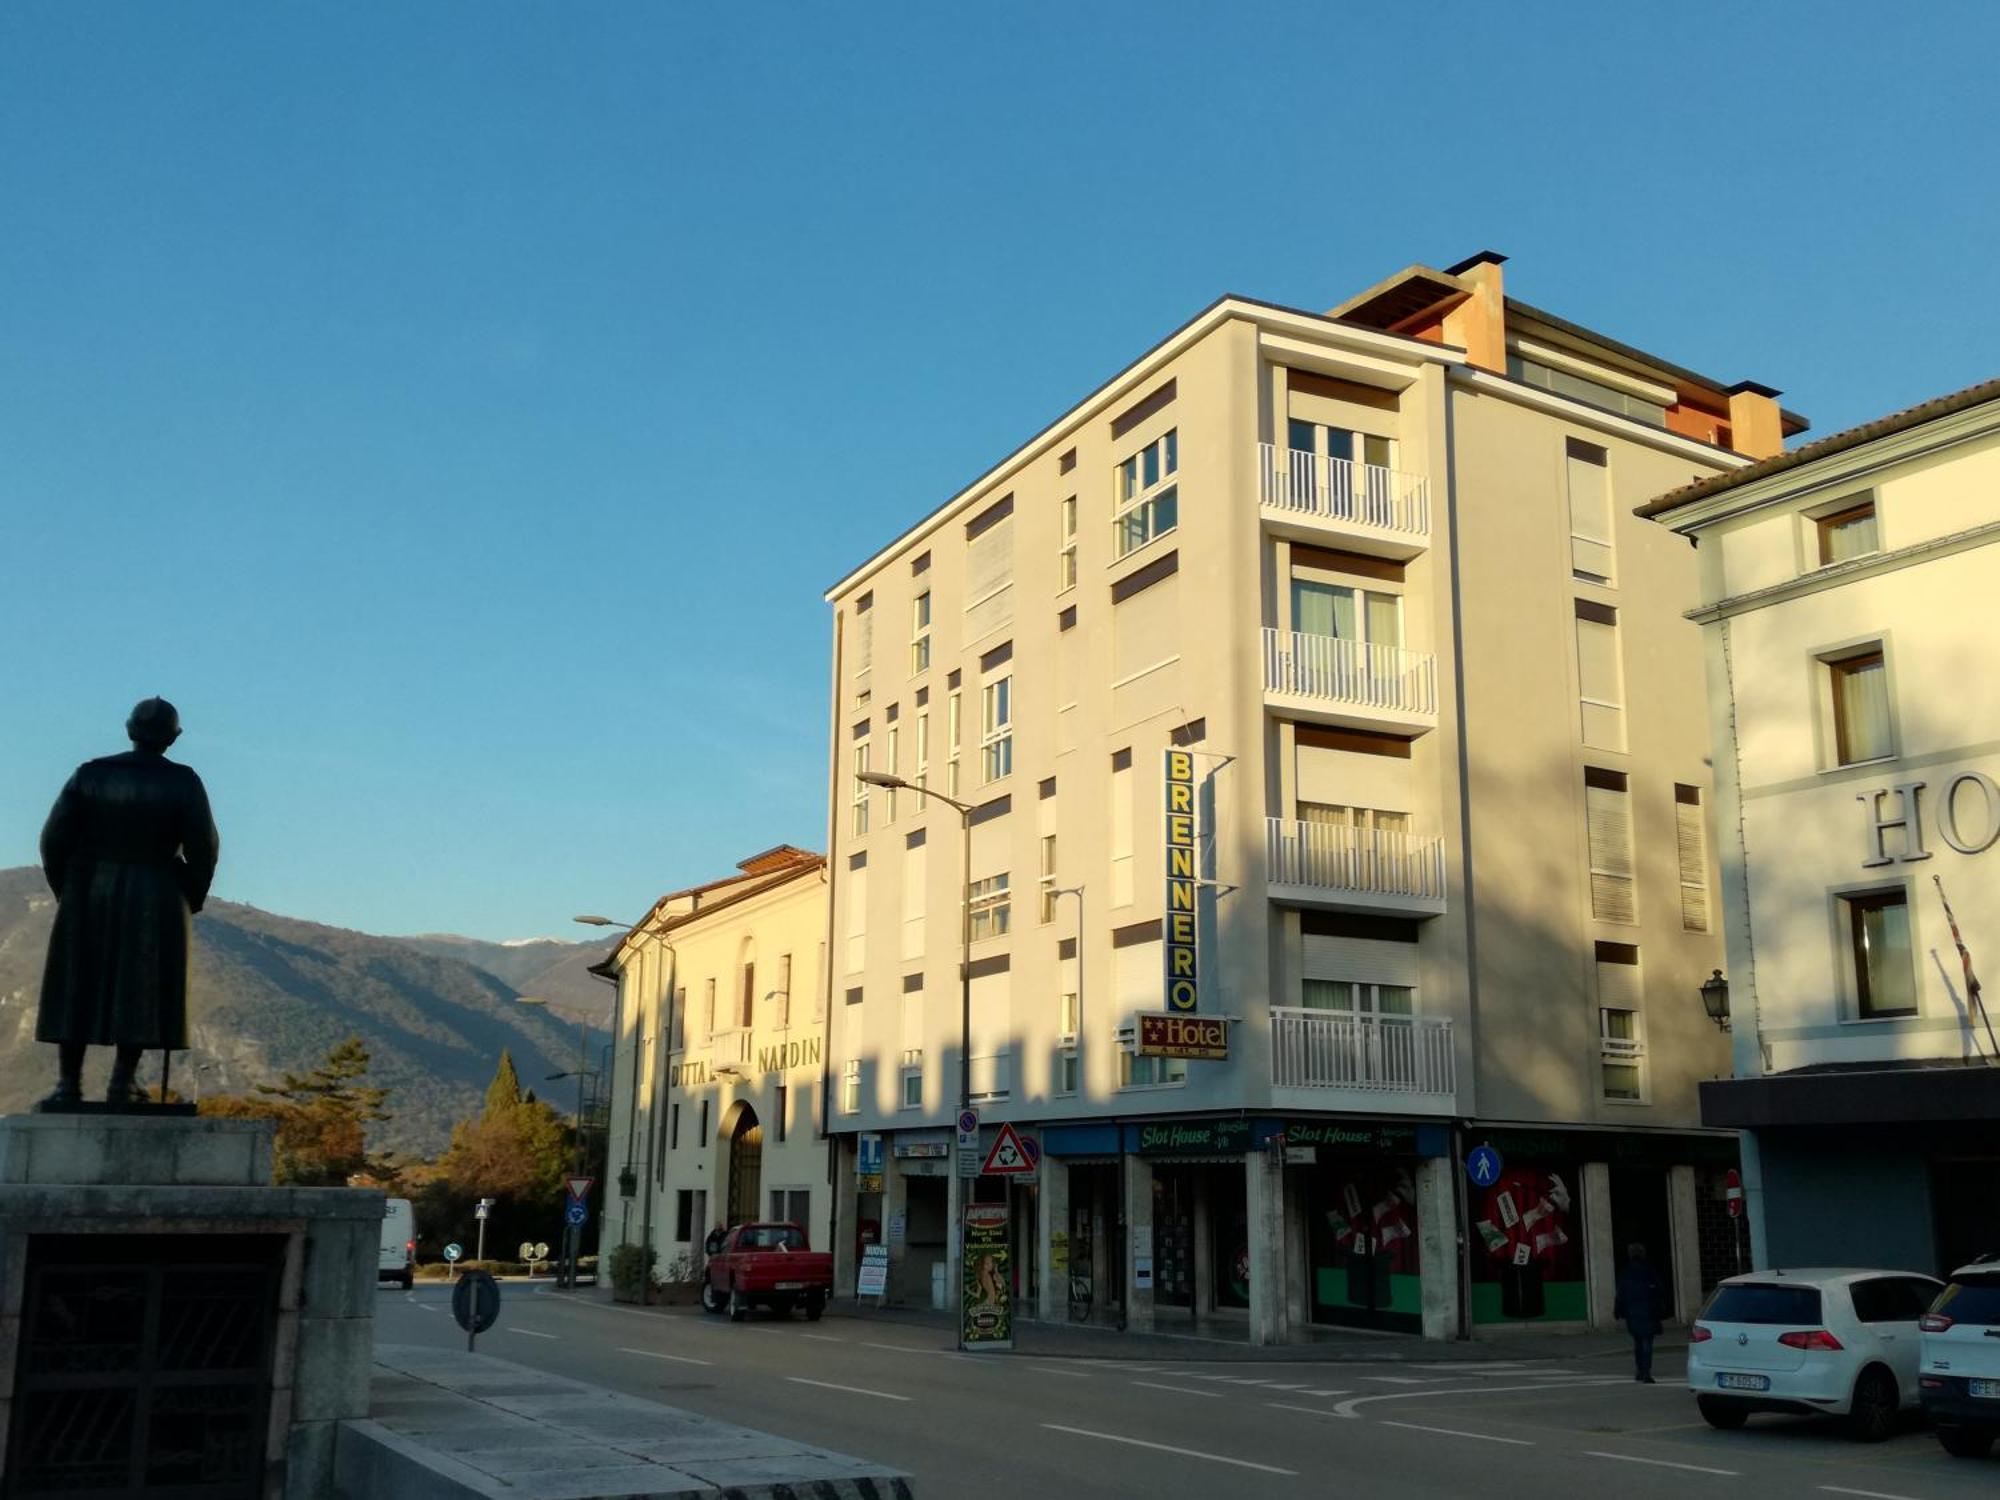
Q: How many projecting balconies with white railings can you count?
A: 4